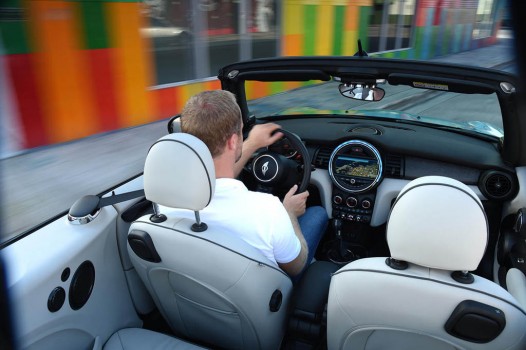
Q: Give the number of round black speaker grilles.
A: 3